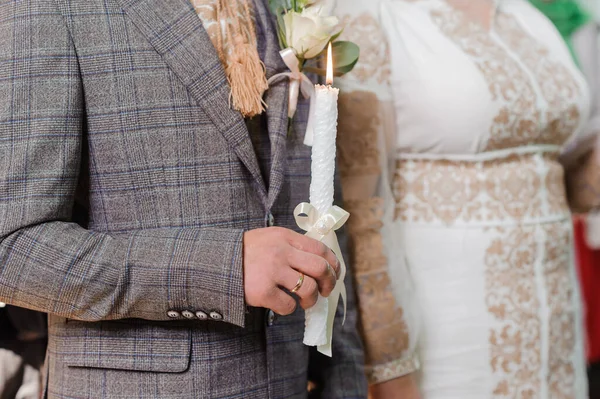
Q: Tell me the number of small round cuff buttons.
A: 4